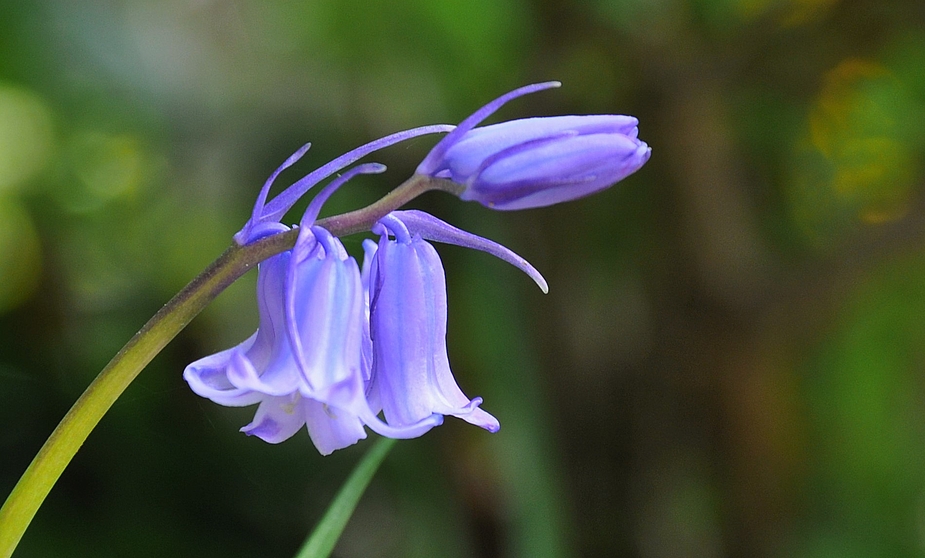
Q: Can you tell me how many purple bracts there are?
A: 5